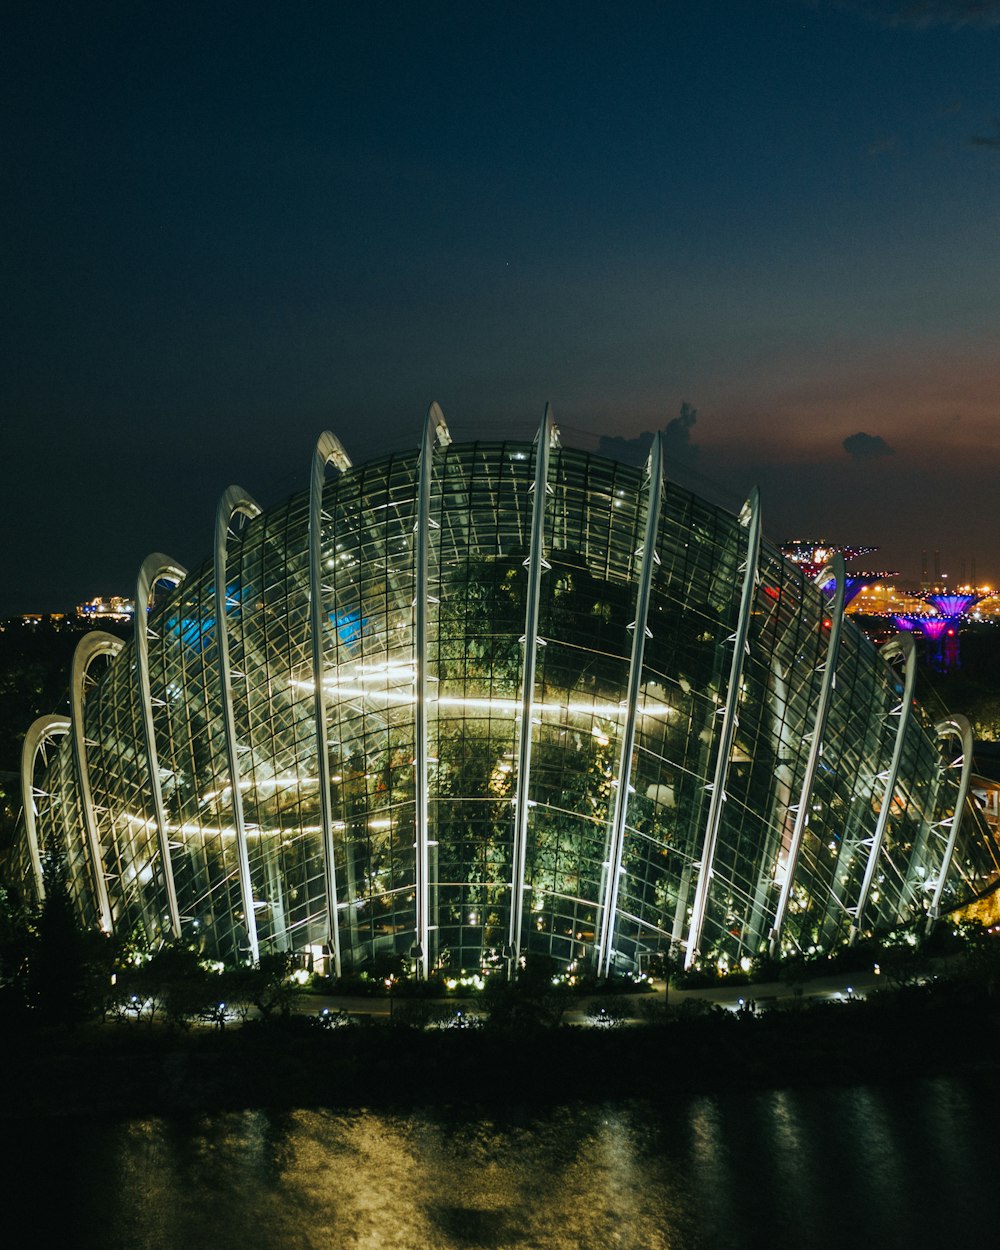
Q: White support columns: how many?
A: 12